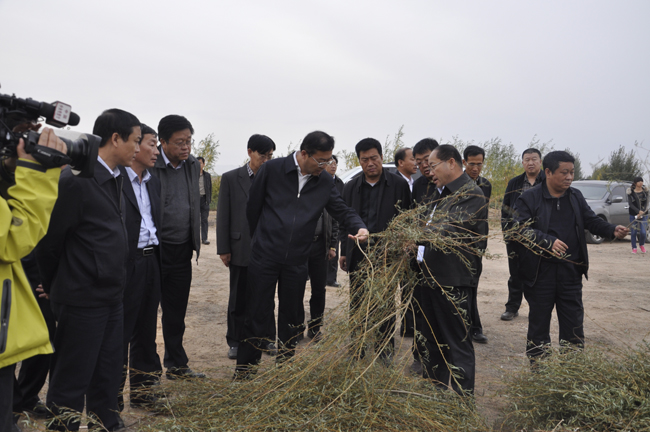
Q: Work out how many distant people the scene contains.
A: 2